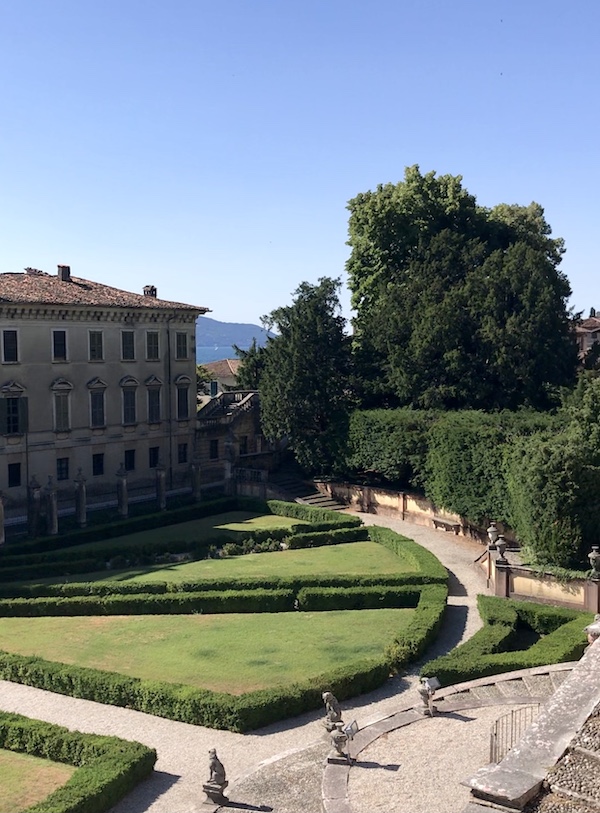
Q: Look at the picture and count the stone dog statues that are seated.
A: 2